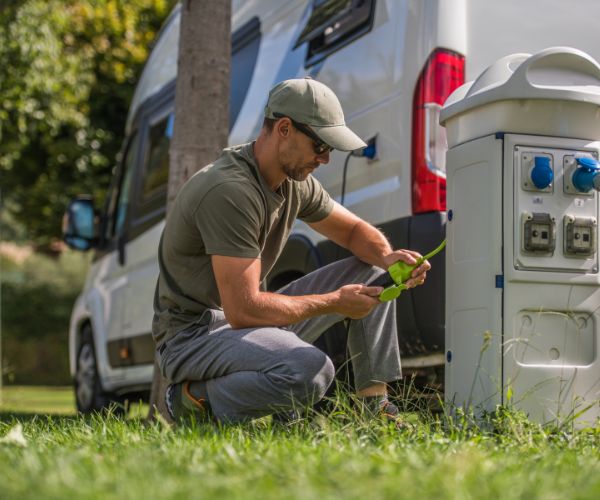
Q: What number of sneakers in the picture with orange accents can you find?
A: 2